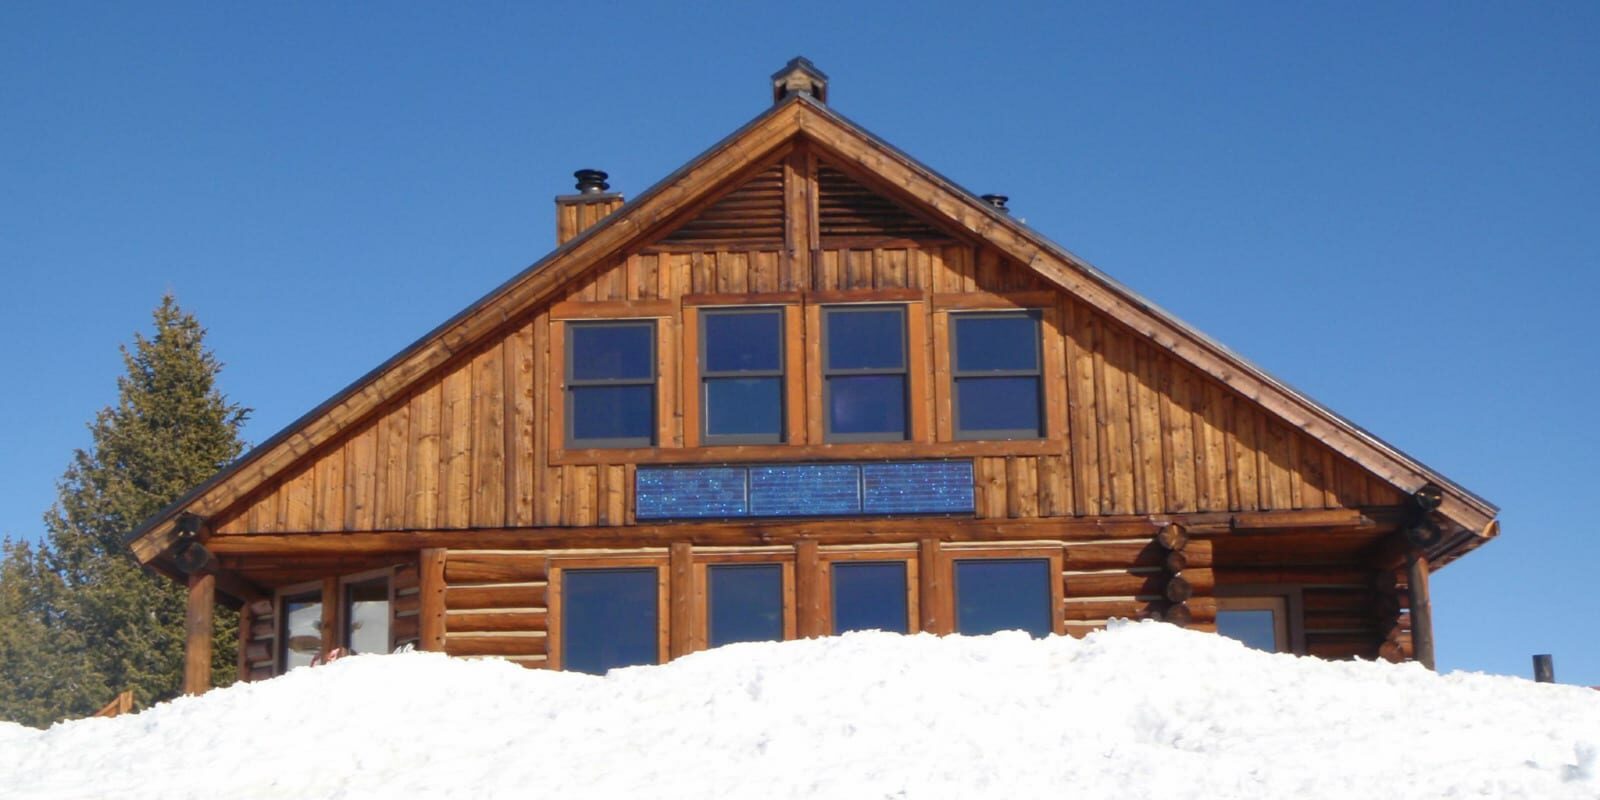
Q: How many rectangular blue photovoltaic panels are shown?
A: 3